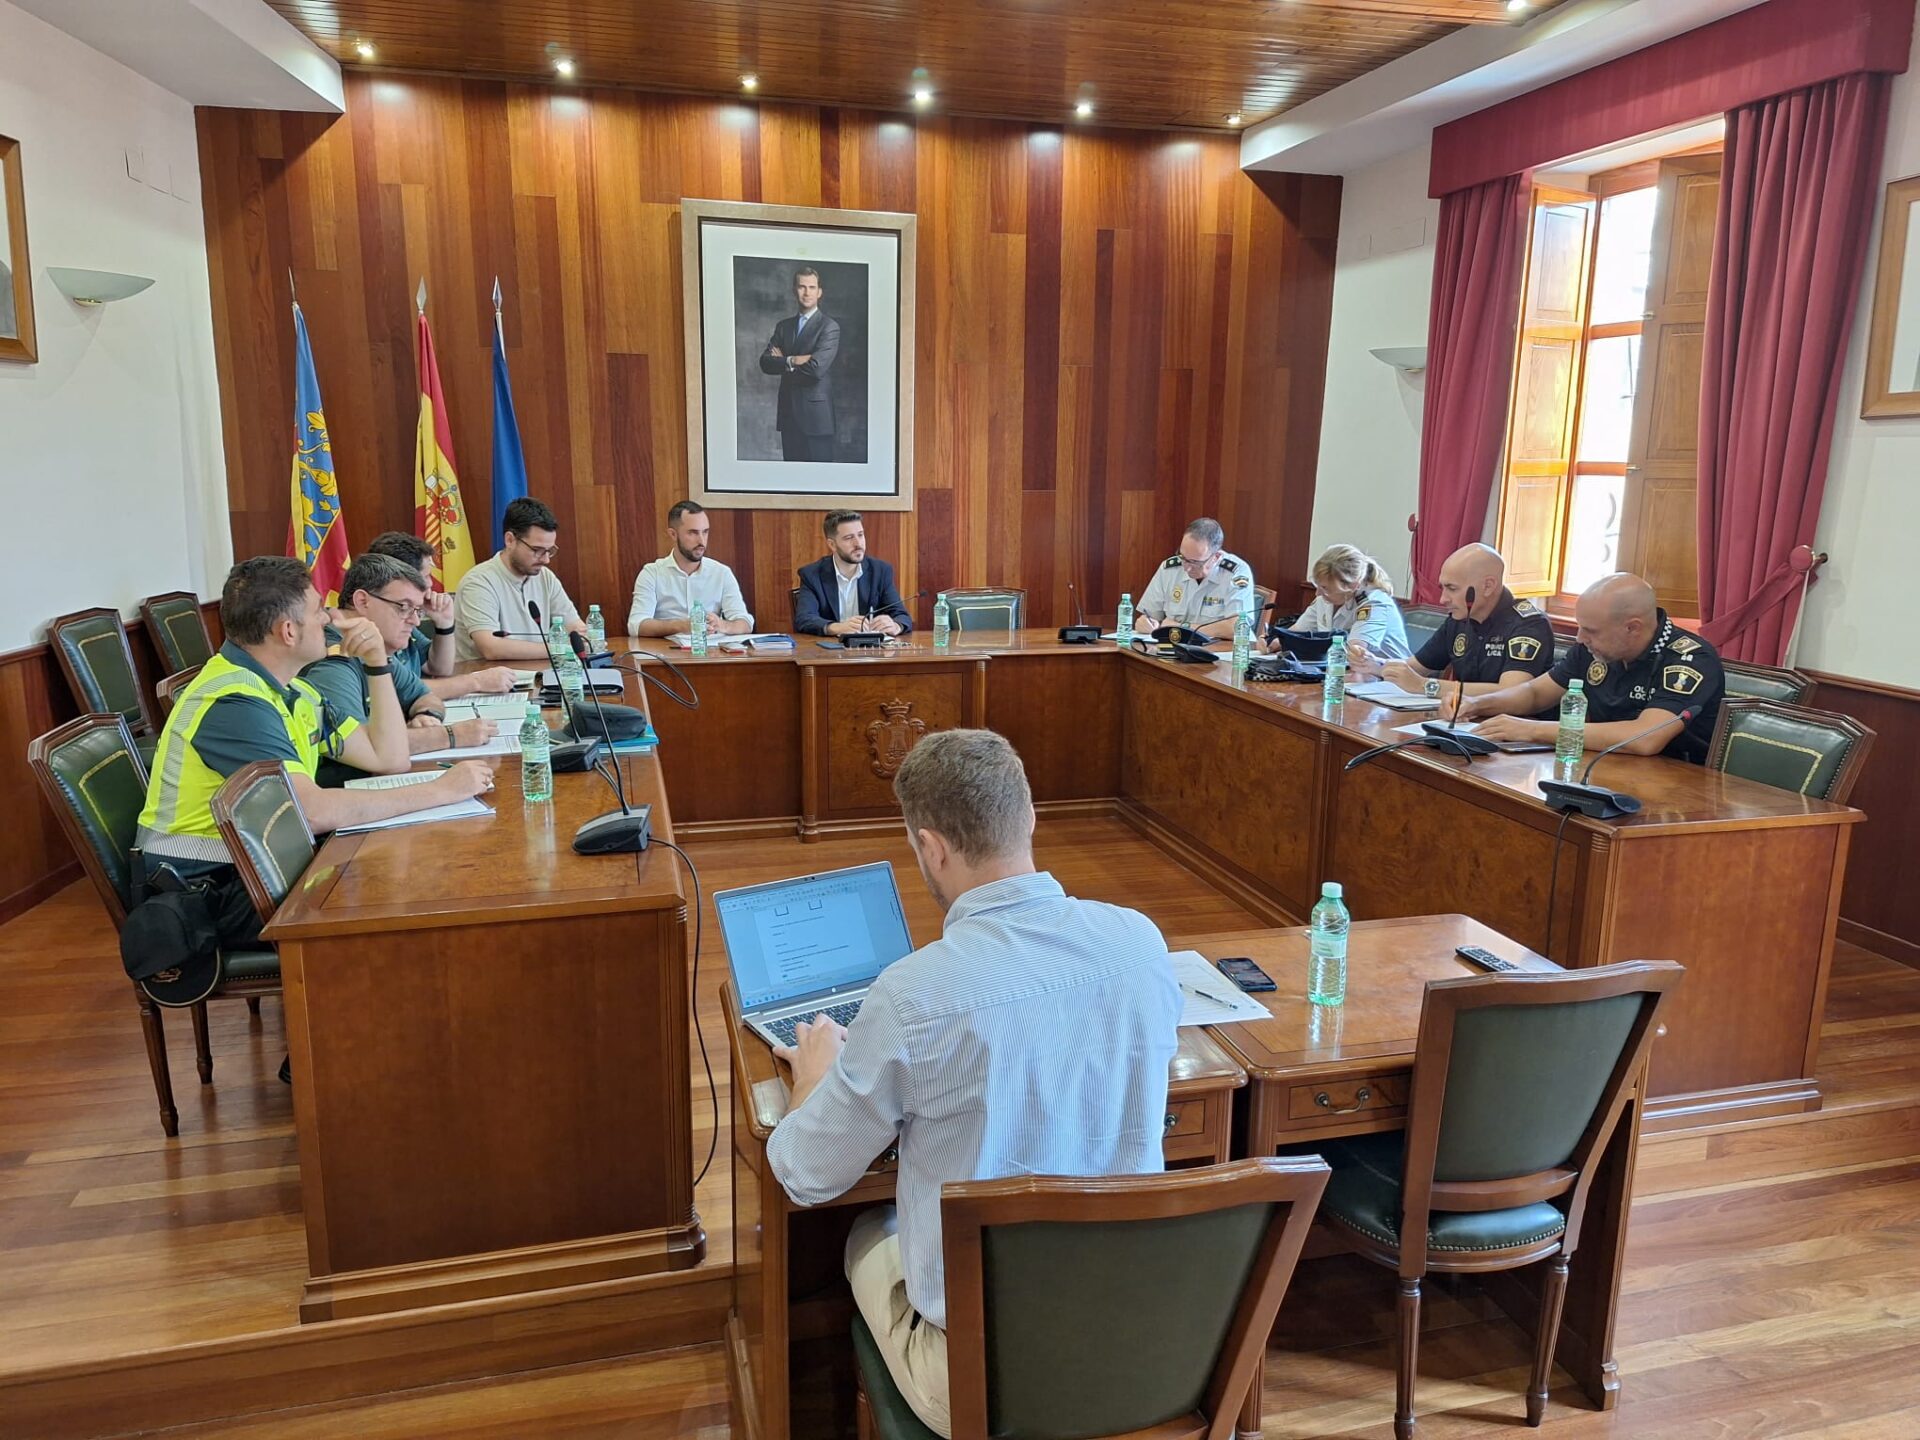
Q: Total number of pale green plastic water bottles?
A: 11